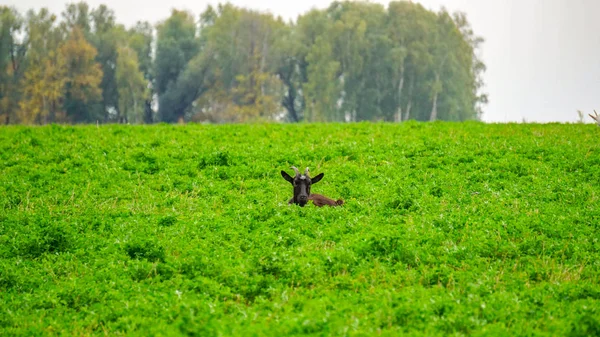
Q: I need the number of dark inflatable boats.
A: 0